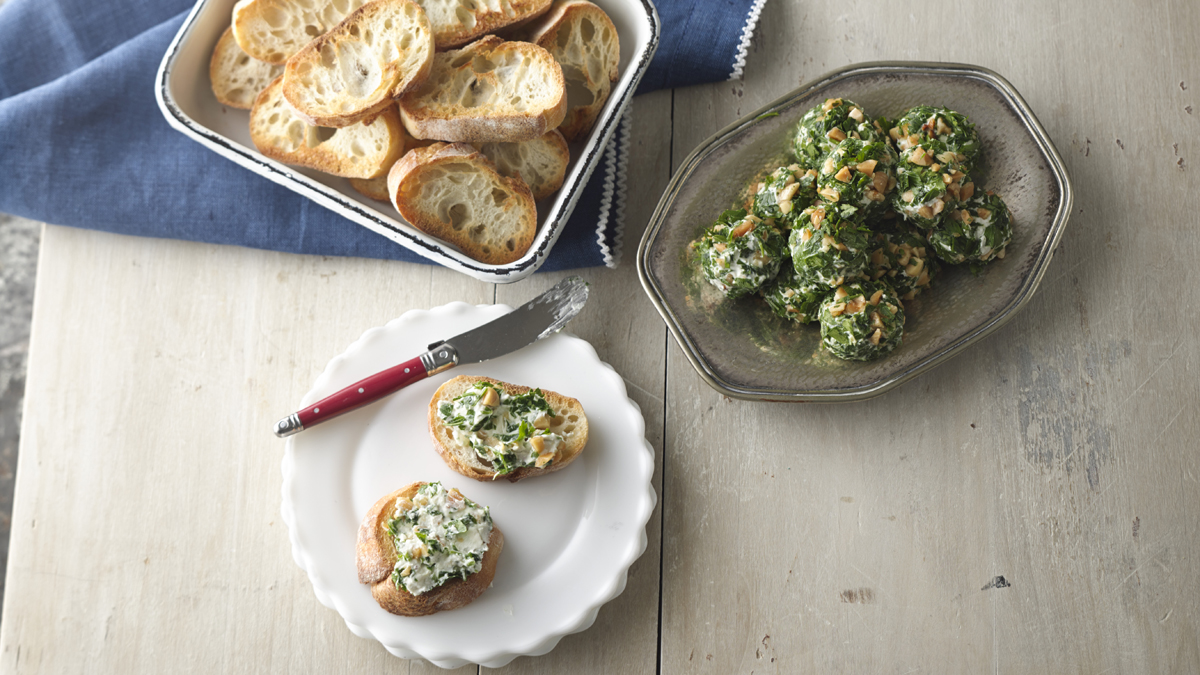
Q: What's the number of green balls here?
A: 11